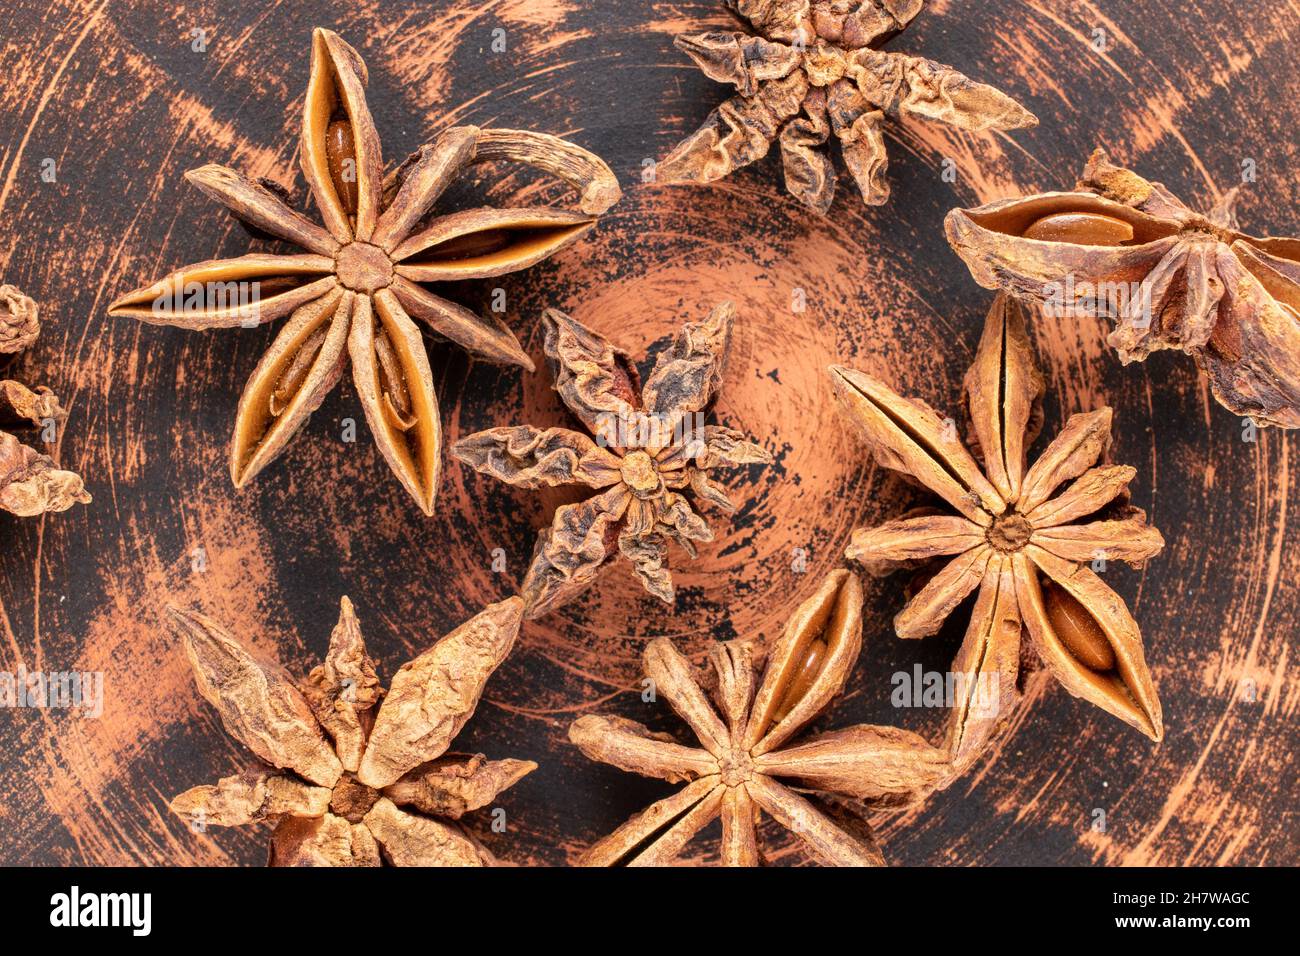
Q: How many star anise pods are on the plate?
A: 8